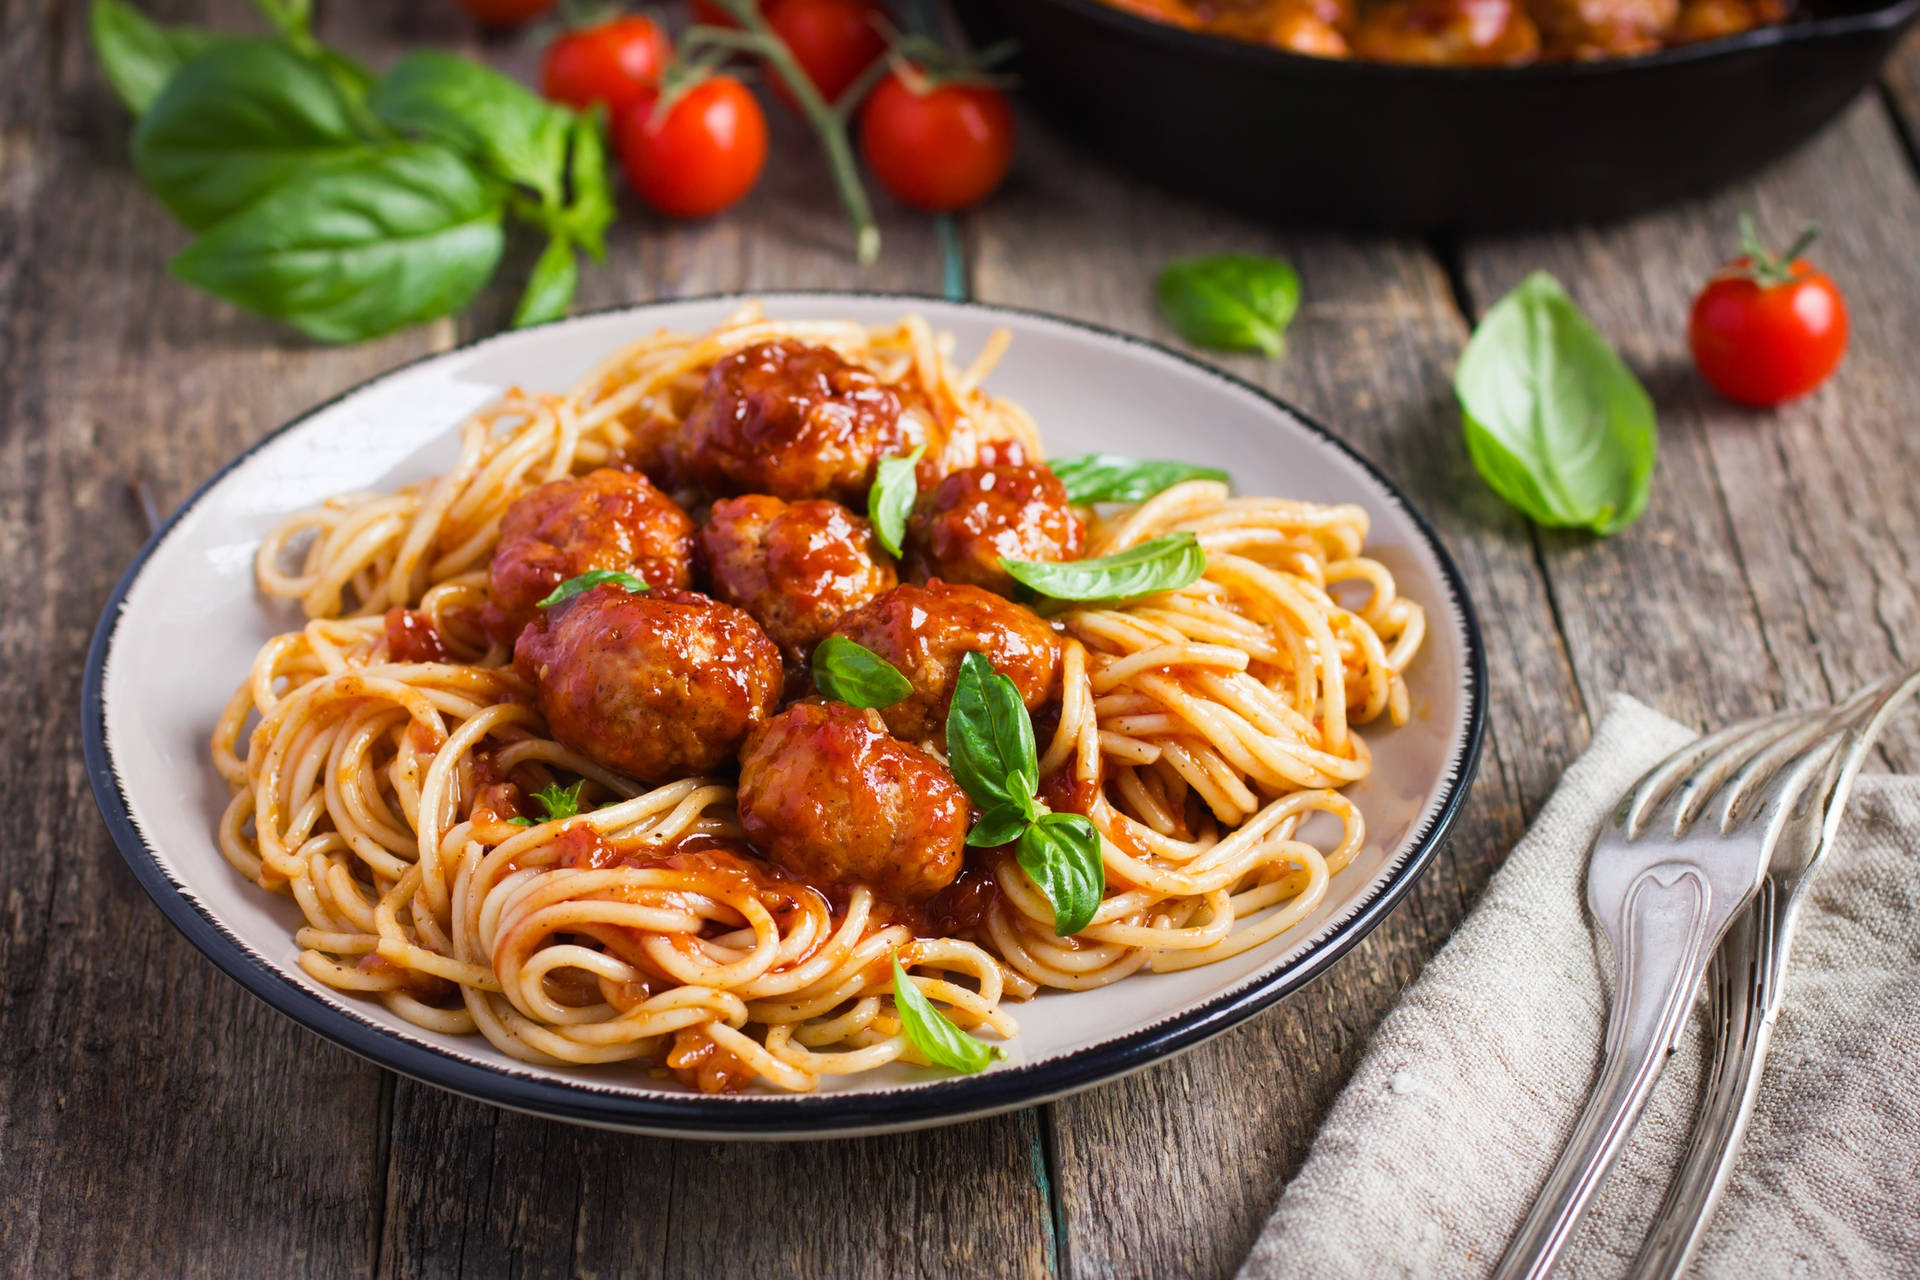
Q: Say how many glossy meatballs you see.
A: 7